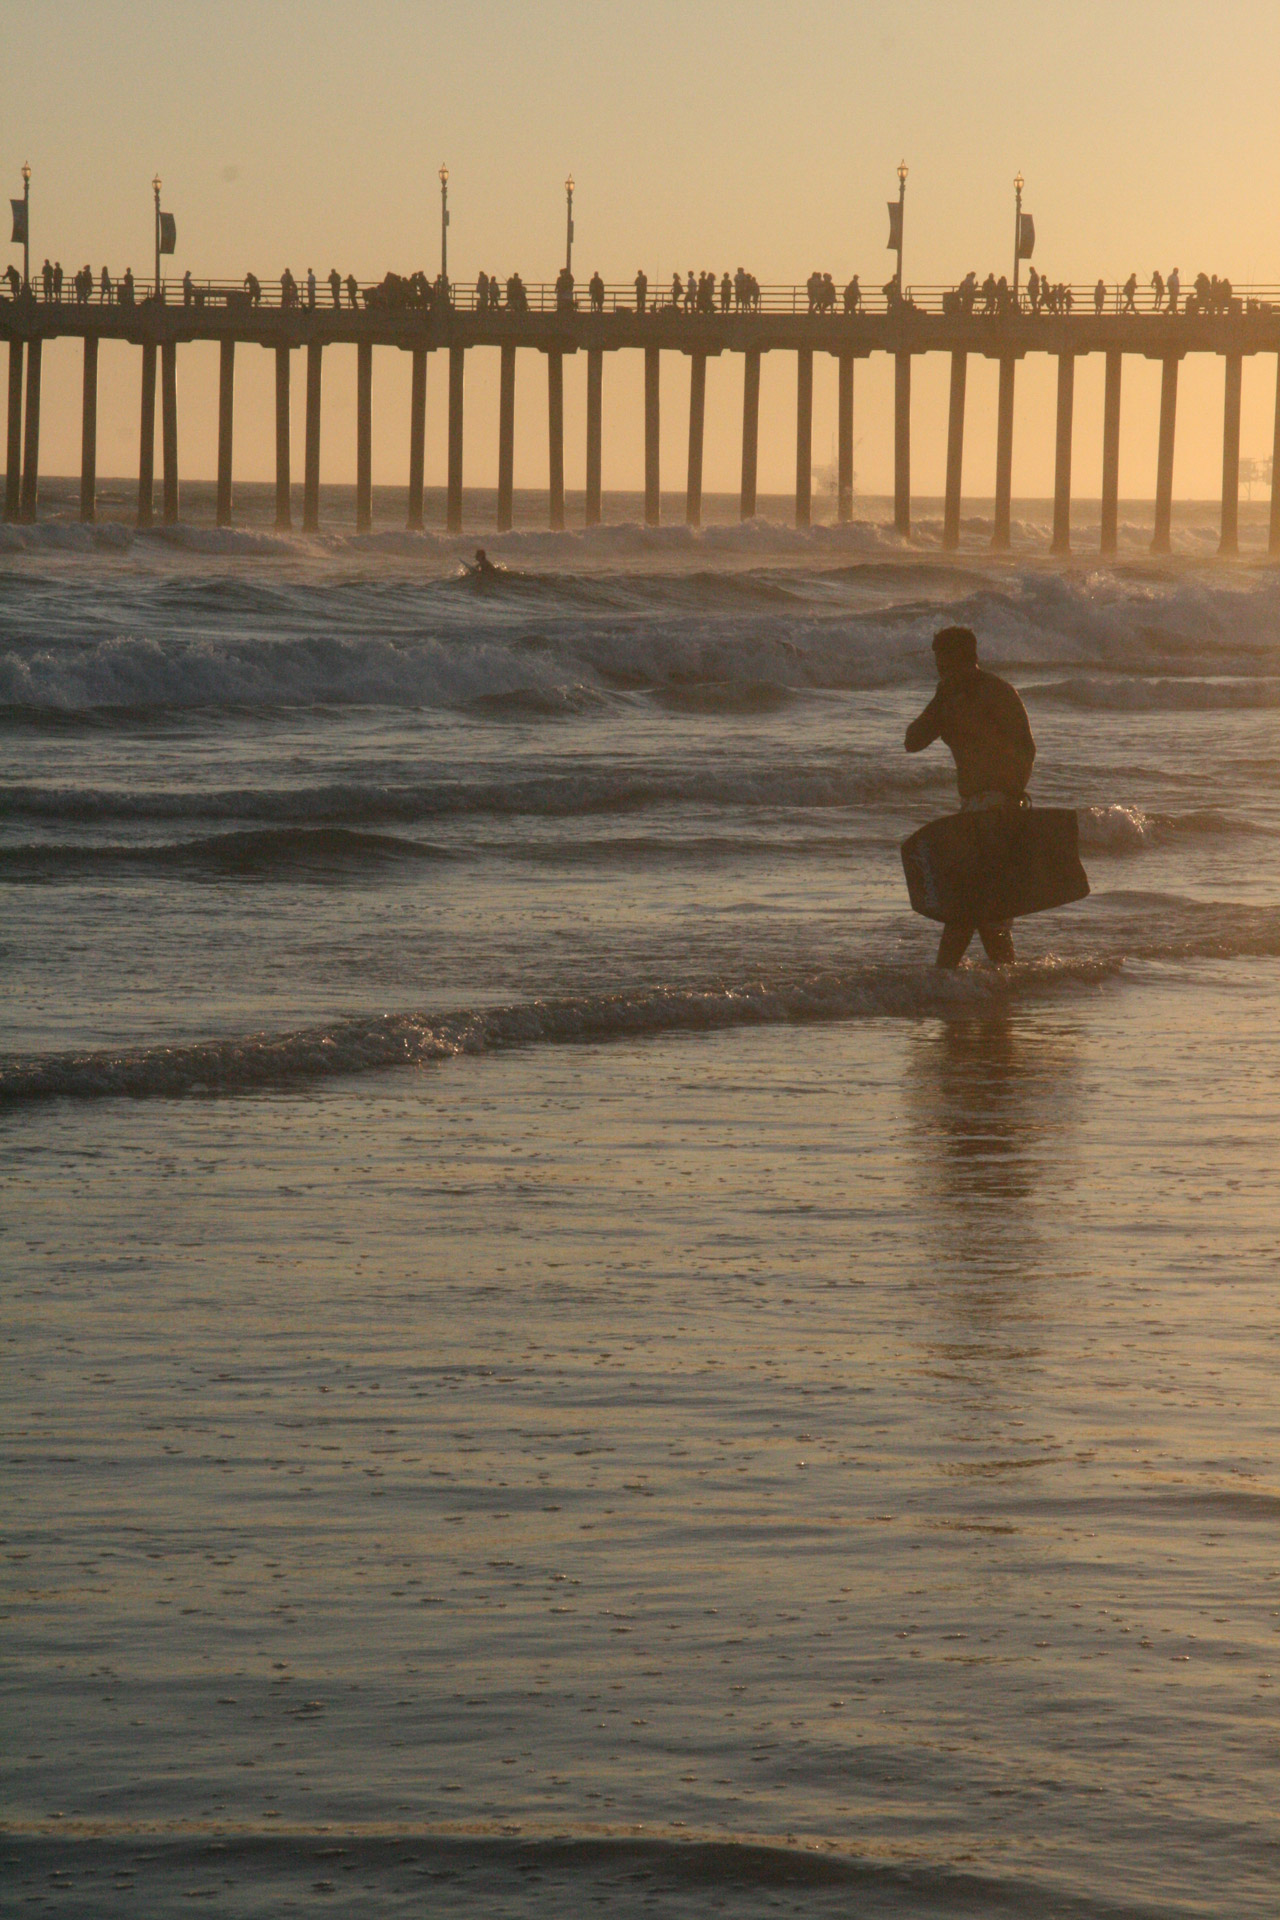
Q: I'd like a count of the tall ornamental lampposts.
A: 6